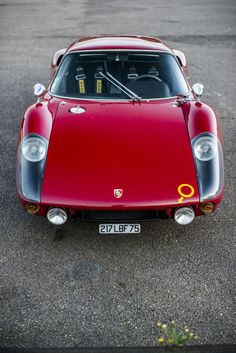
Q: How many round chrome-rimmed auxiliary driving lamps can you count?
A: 2